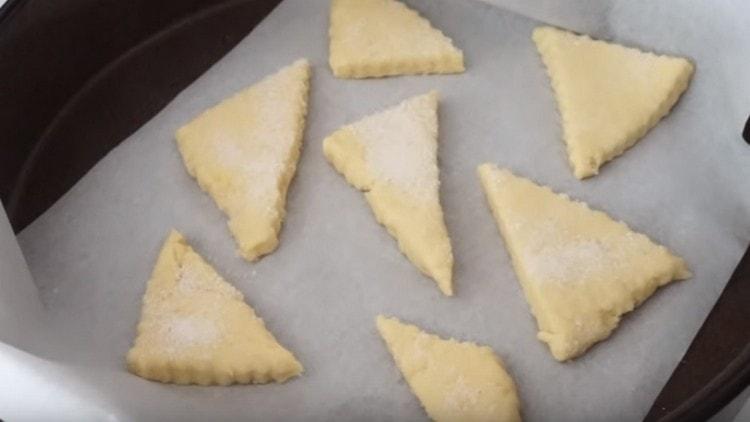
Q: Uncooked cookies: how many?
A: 7